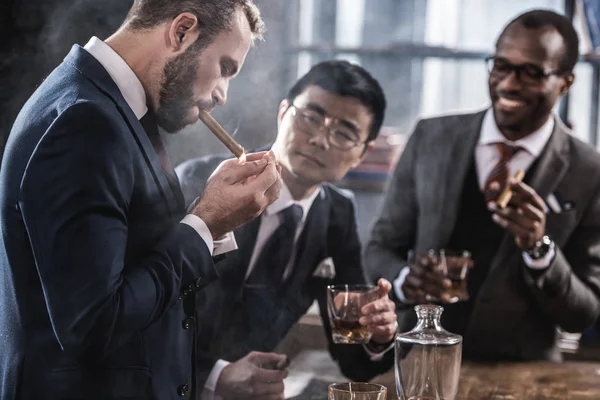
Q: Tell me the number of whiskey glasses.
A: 3